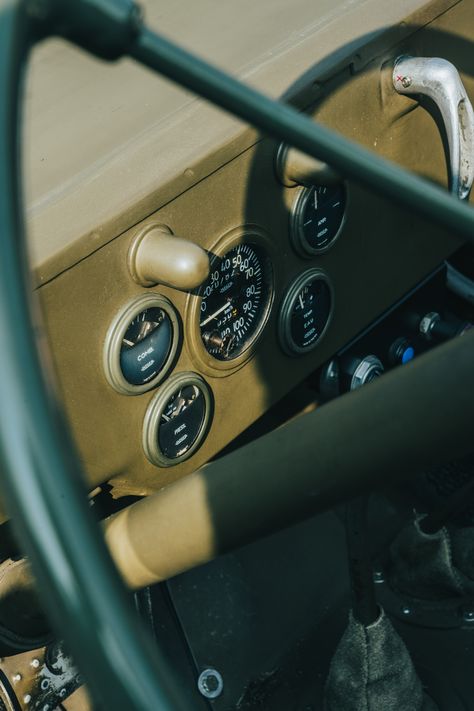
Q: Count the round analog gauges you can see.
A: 5